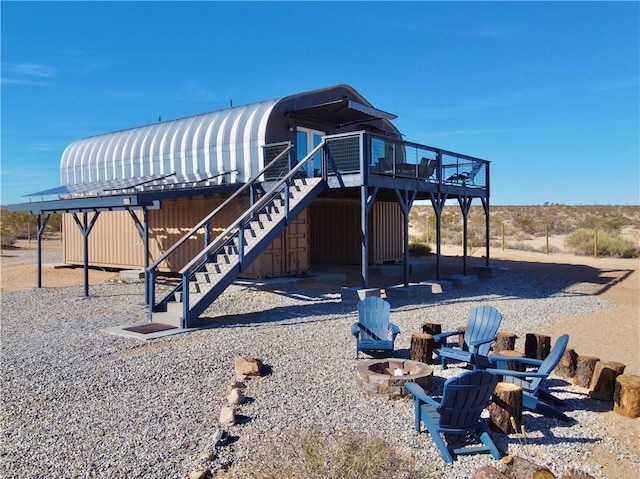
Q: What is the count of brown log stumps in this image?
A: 11